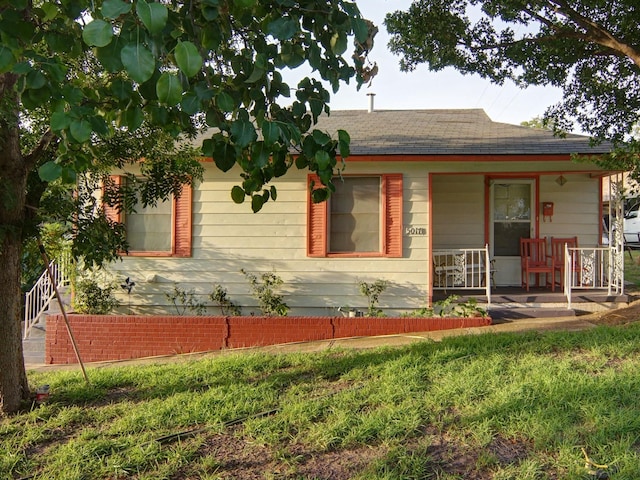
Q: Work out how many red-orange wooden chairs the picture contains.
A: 2